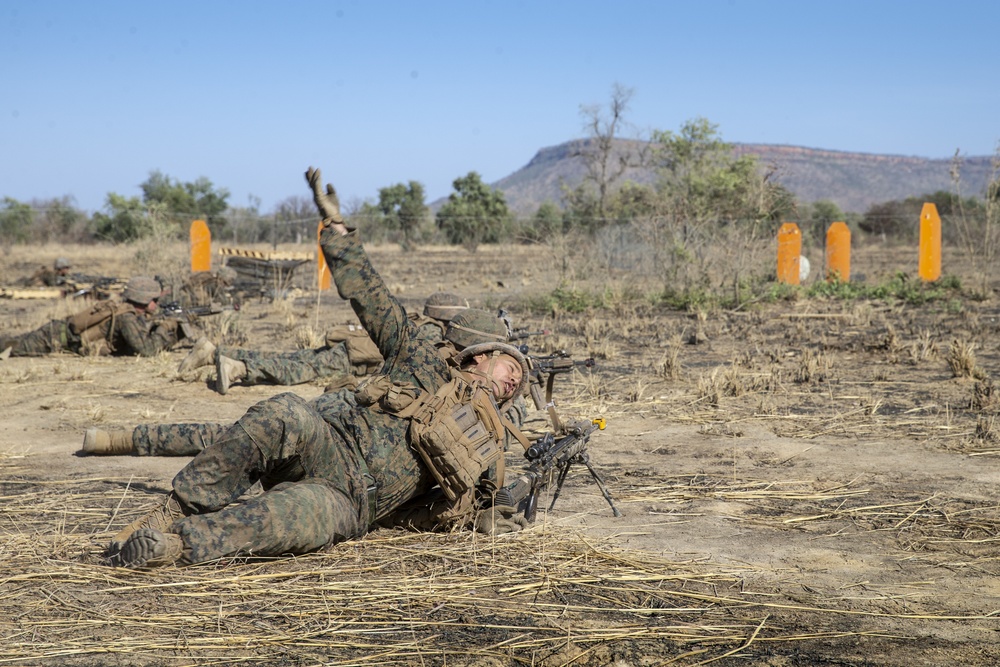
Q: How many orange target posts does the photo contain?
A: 5